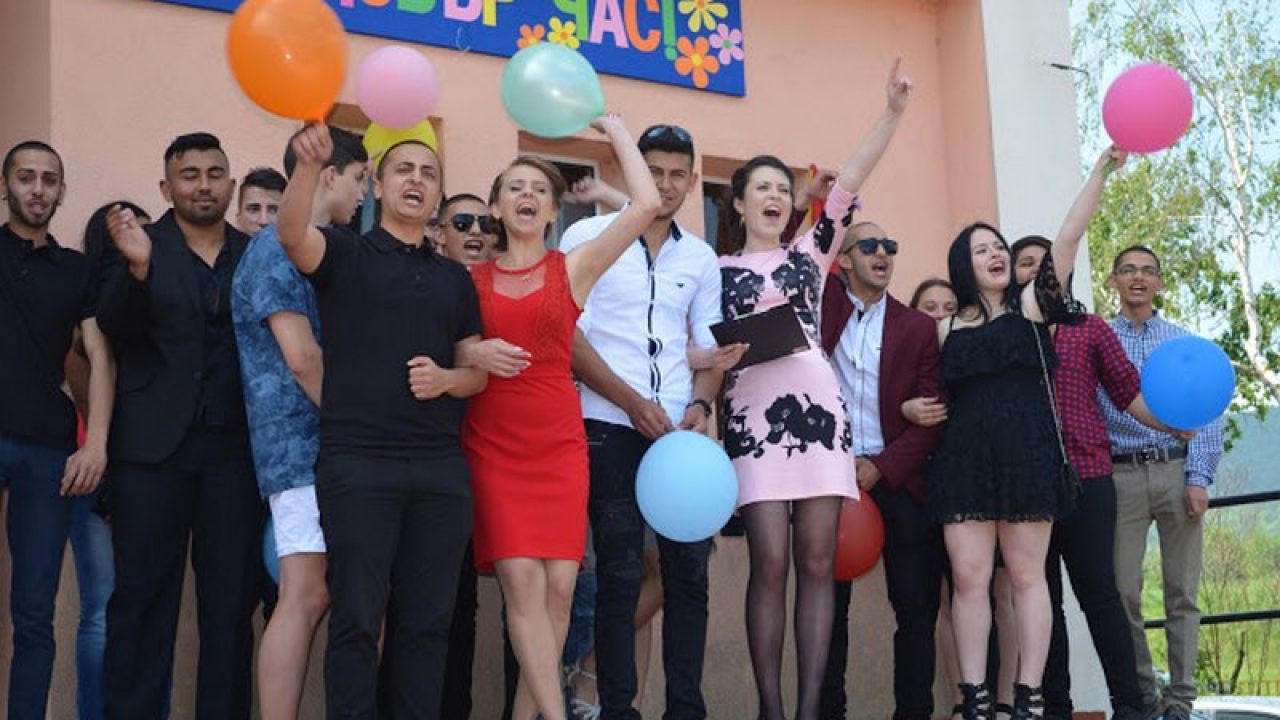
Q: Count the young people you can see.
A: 15